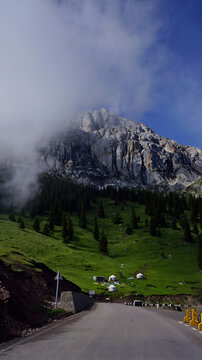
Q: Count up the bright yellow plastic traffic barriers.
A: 3